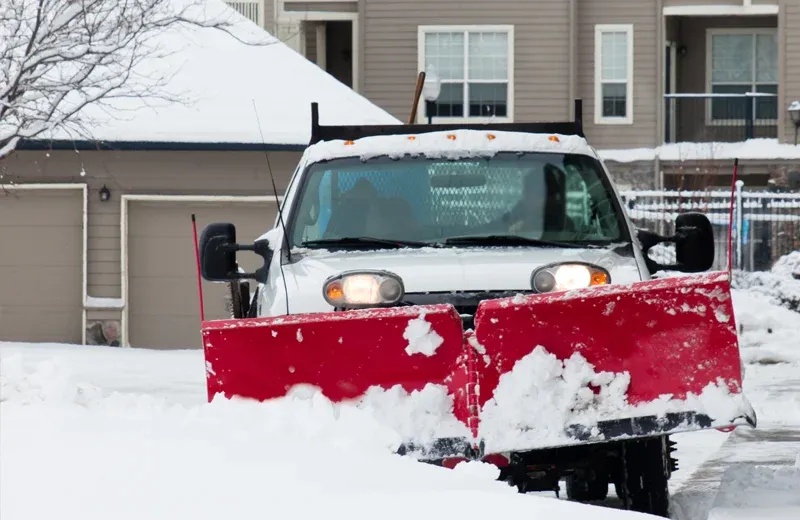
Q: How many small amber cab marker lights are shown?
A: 5